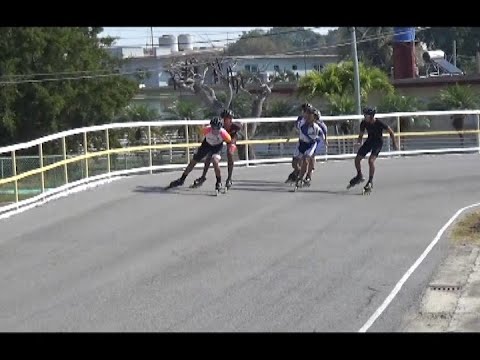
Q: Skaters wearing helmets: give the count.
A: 6